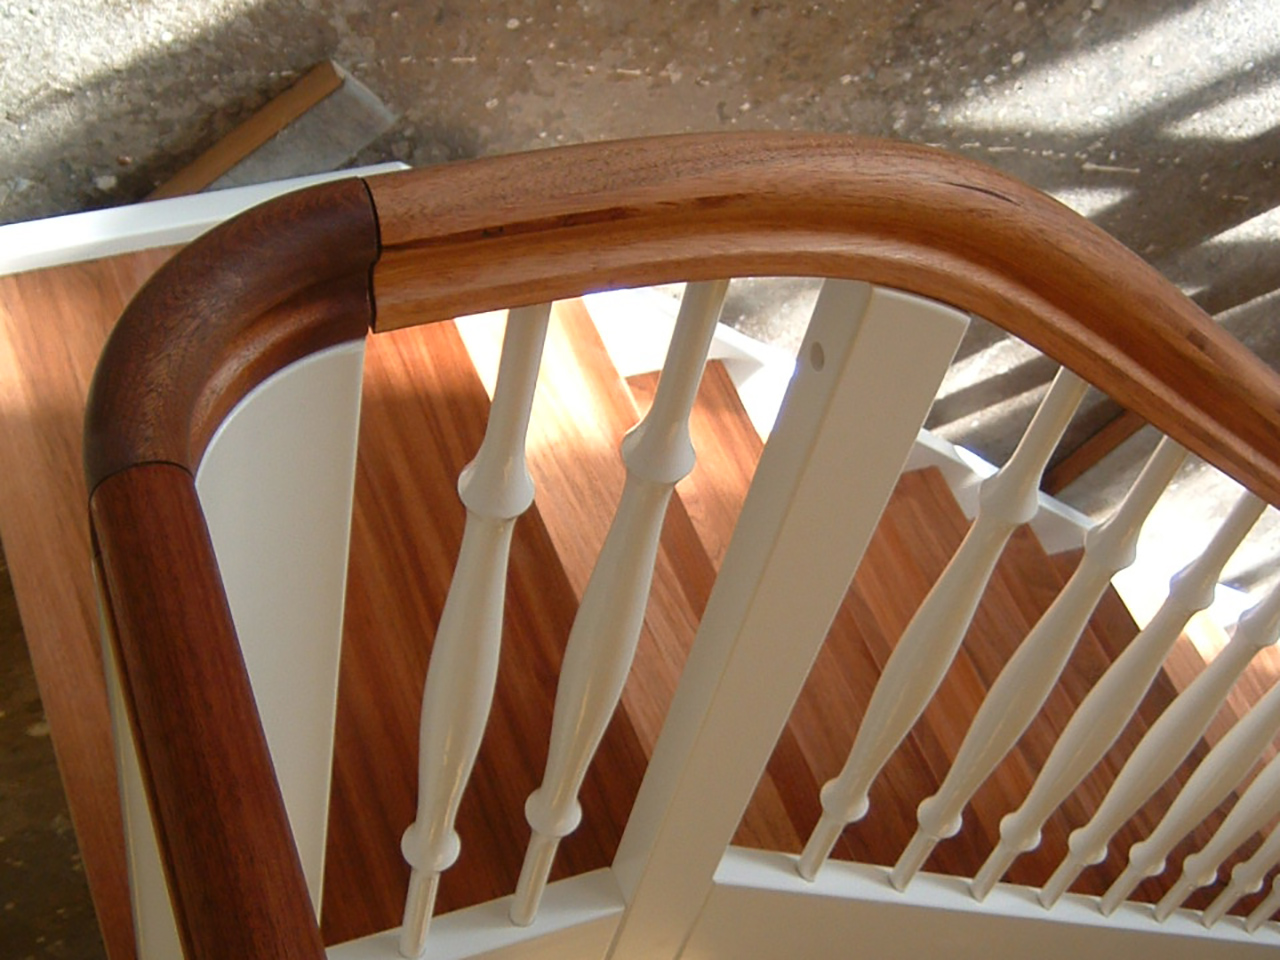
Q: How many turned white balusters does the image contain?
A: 10